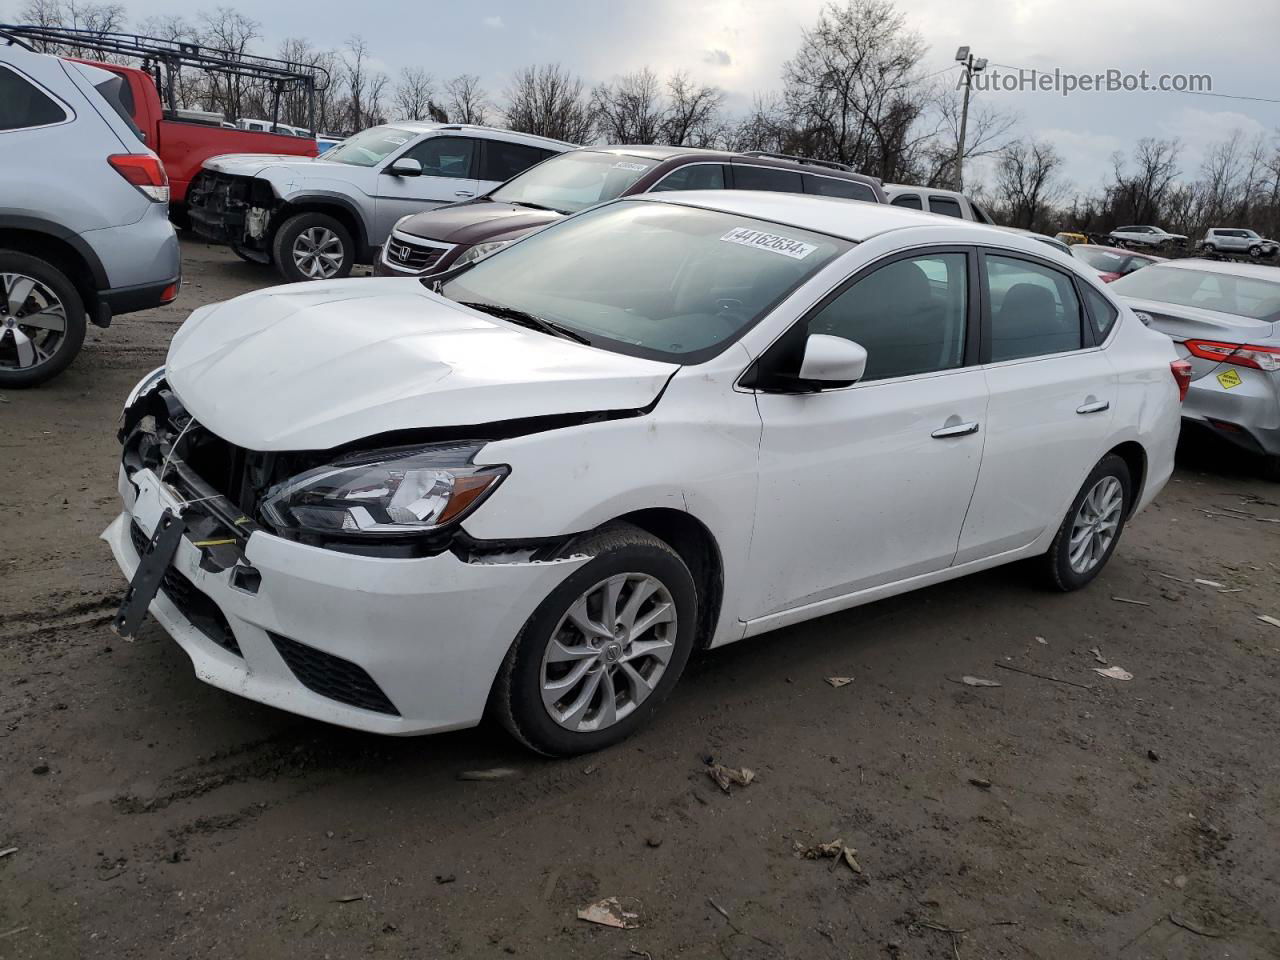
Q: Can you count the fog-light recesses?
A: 1